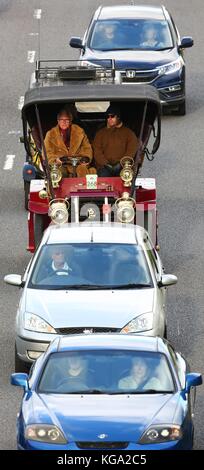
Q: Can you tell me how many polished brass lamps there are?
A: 4